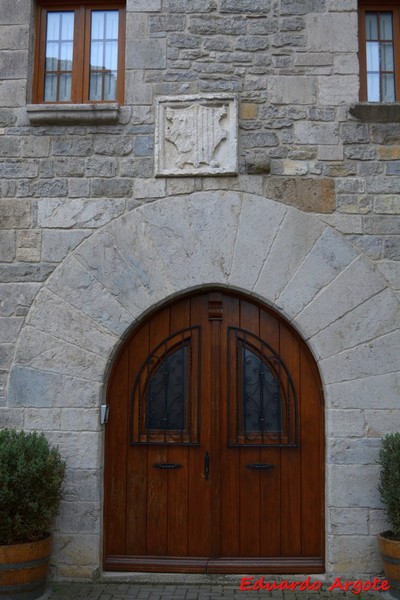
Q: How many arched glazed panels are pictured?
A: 2